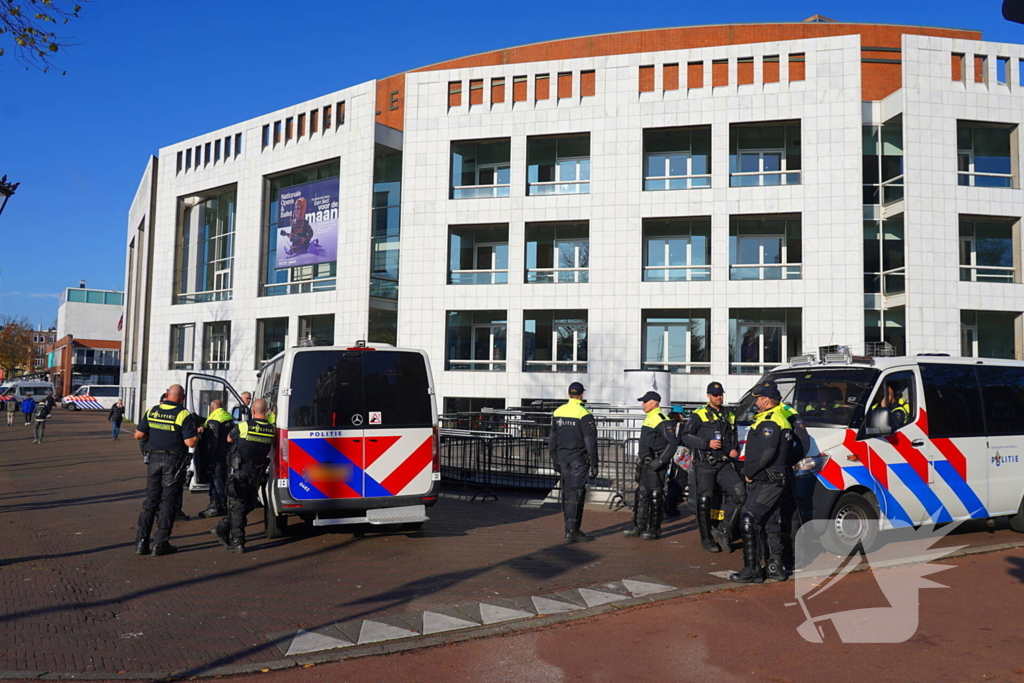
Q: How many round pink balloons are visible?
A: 0